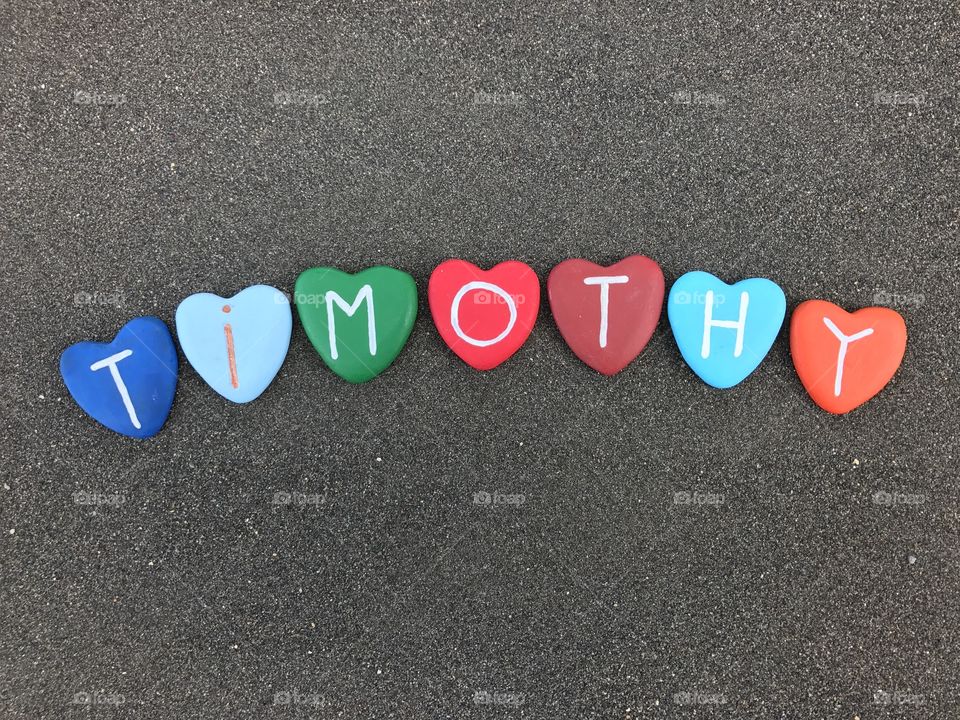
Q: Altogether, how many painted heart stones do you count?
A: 7